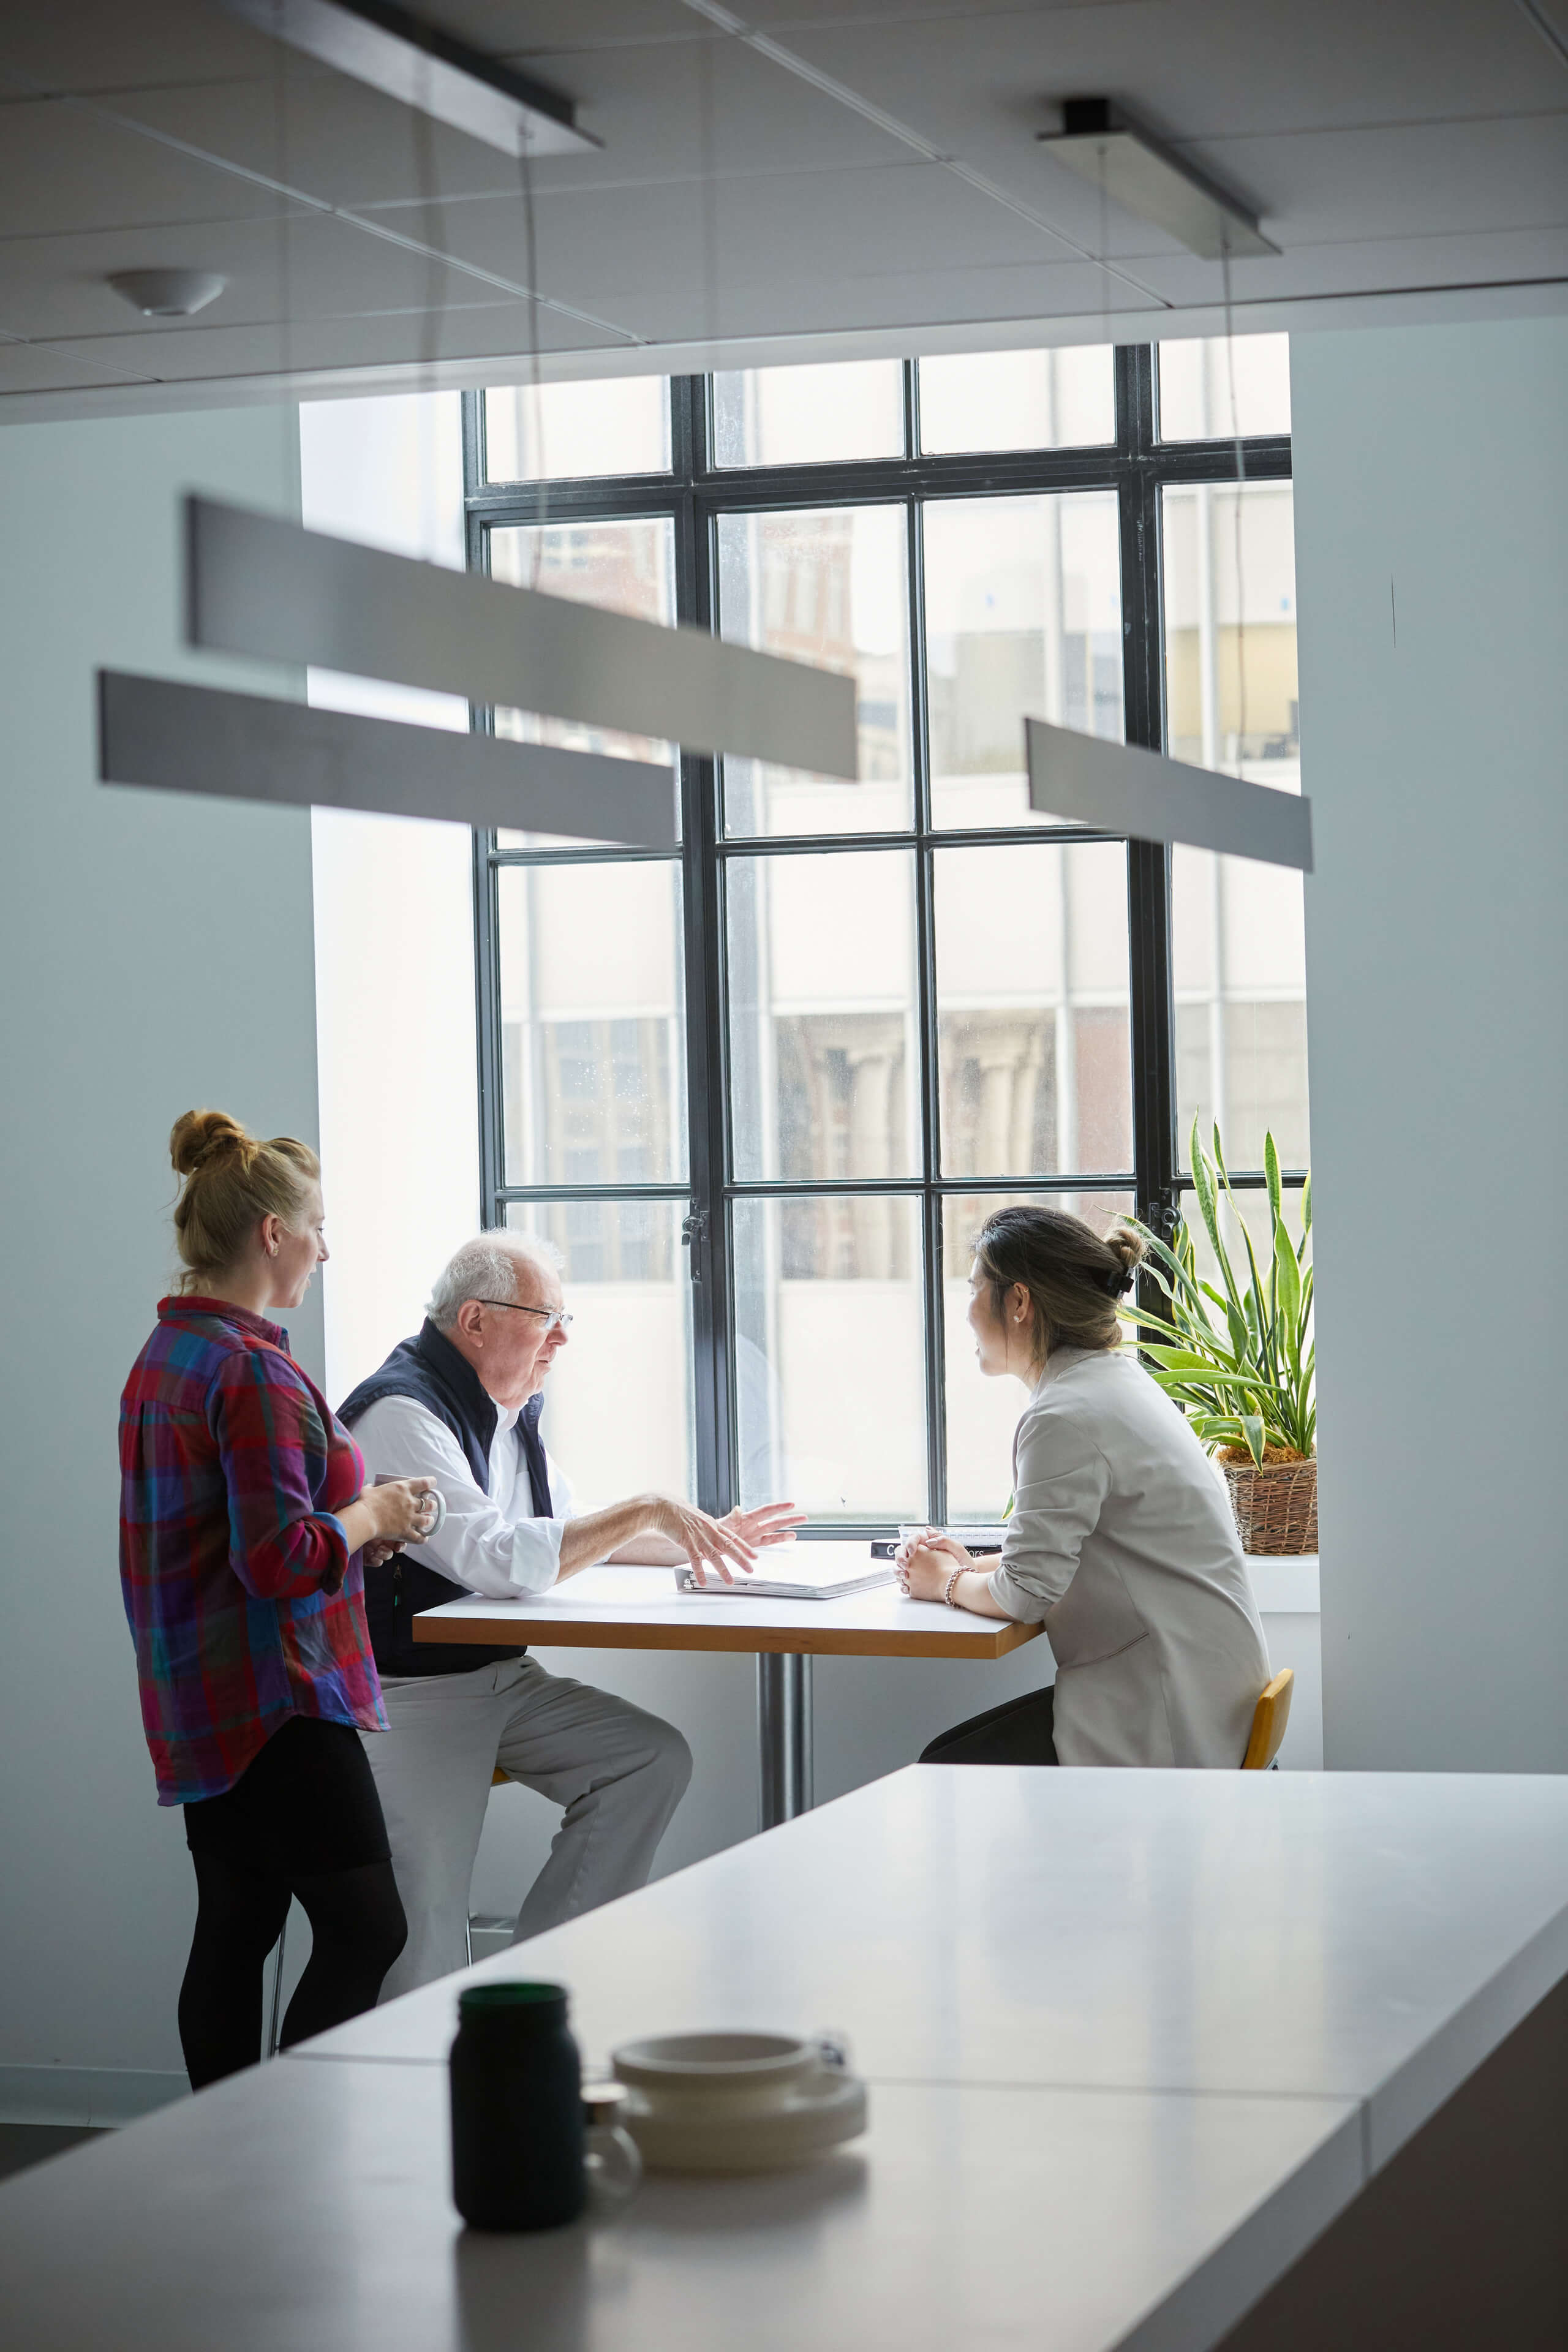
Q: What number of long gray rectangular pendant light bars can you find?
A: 3